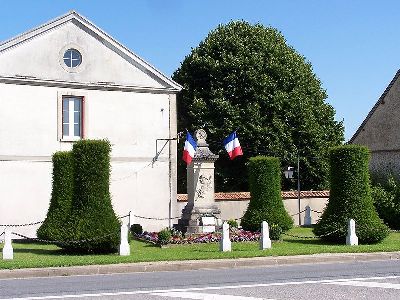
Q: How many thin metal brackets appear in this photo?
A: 1